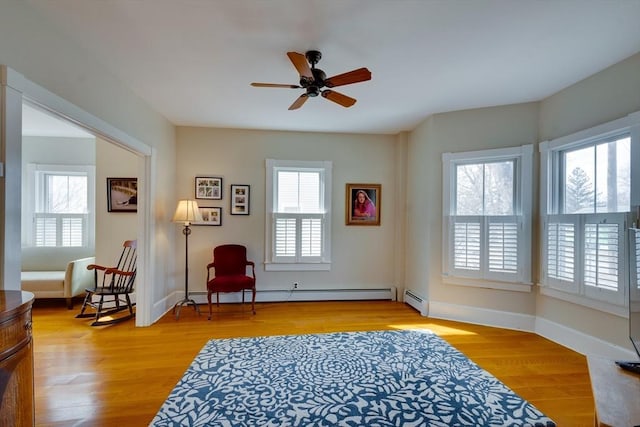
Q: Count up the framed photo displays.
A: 5